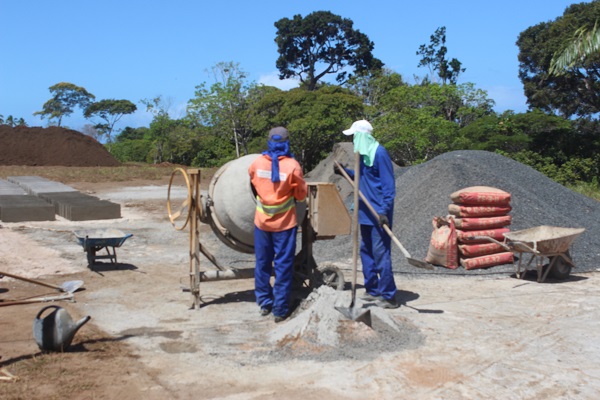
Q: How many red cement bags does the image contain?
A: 7